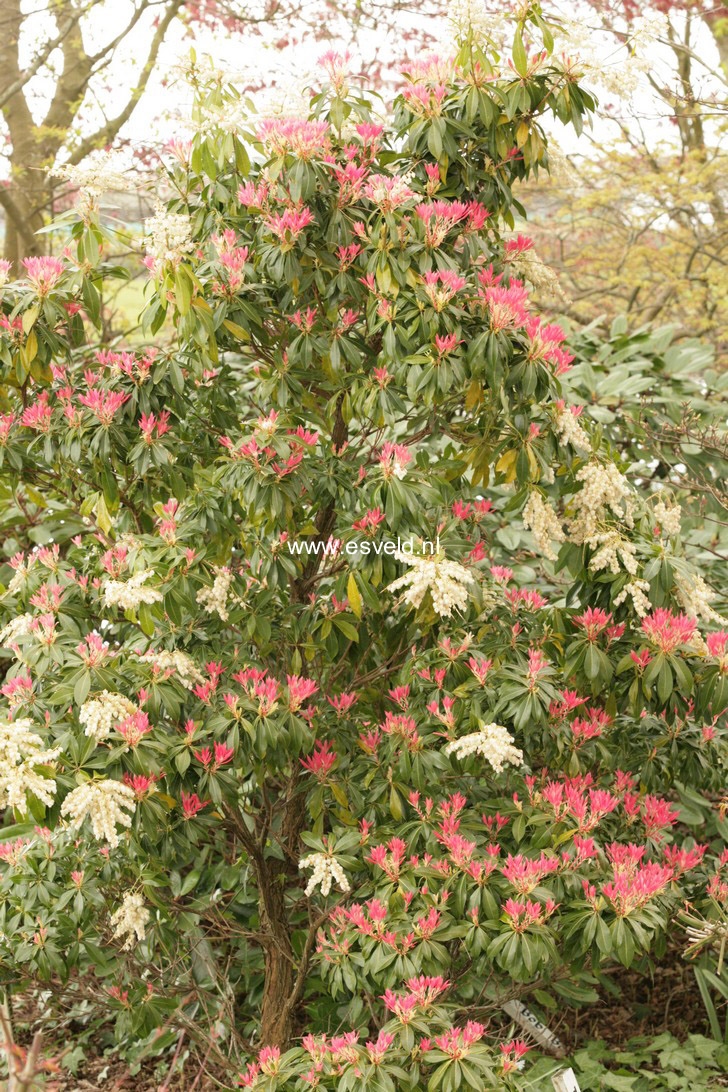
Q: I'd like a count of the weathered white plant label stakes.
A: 2